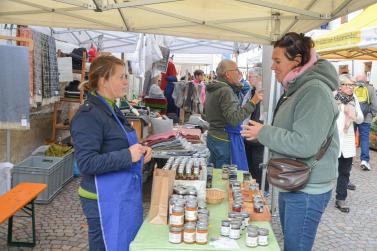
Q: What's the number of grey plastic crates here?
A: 2